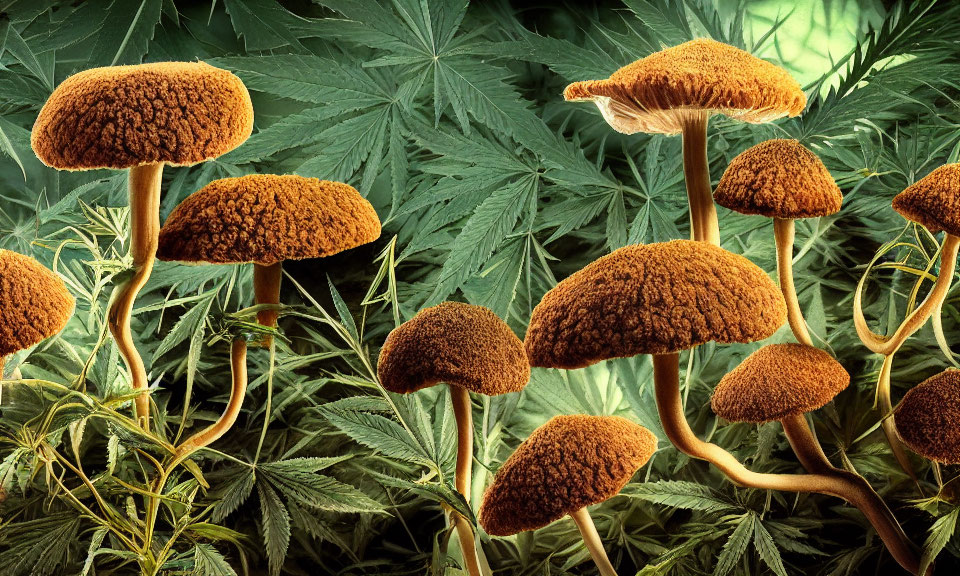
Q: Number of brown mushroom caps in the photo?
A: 11